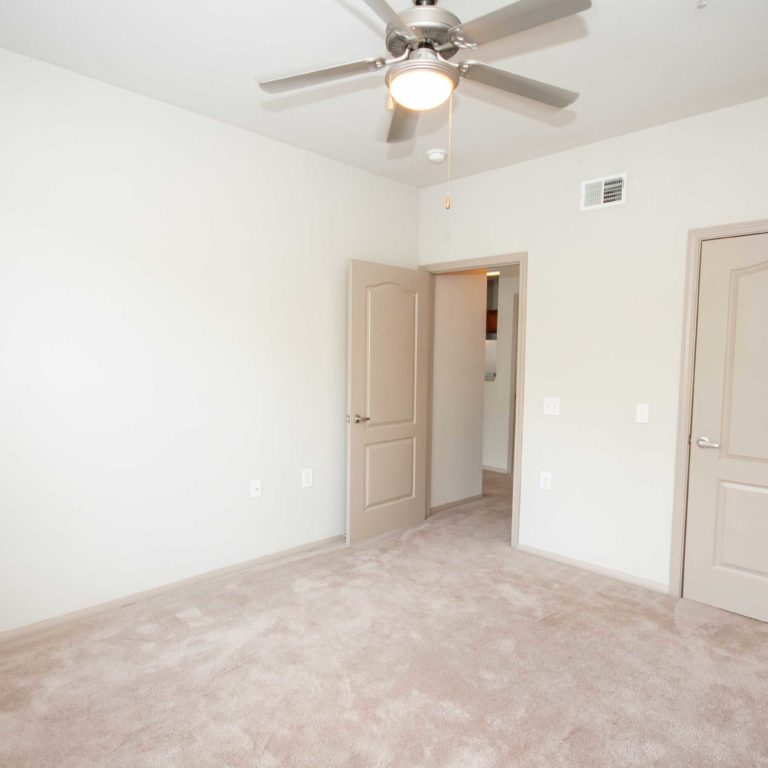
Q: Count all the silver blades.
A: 5